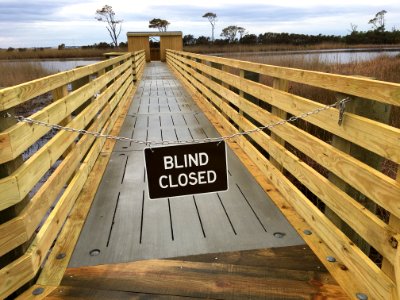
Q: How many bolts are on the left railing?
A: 2